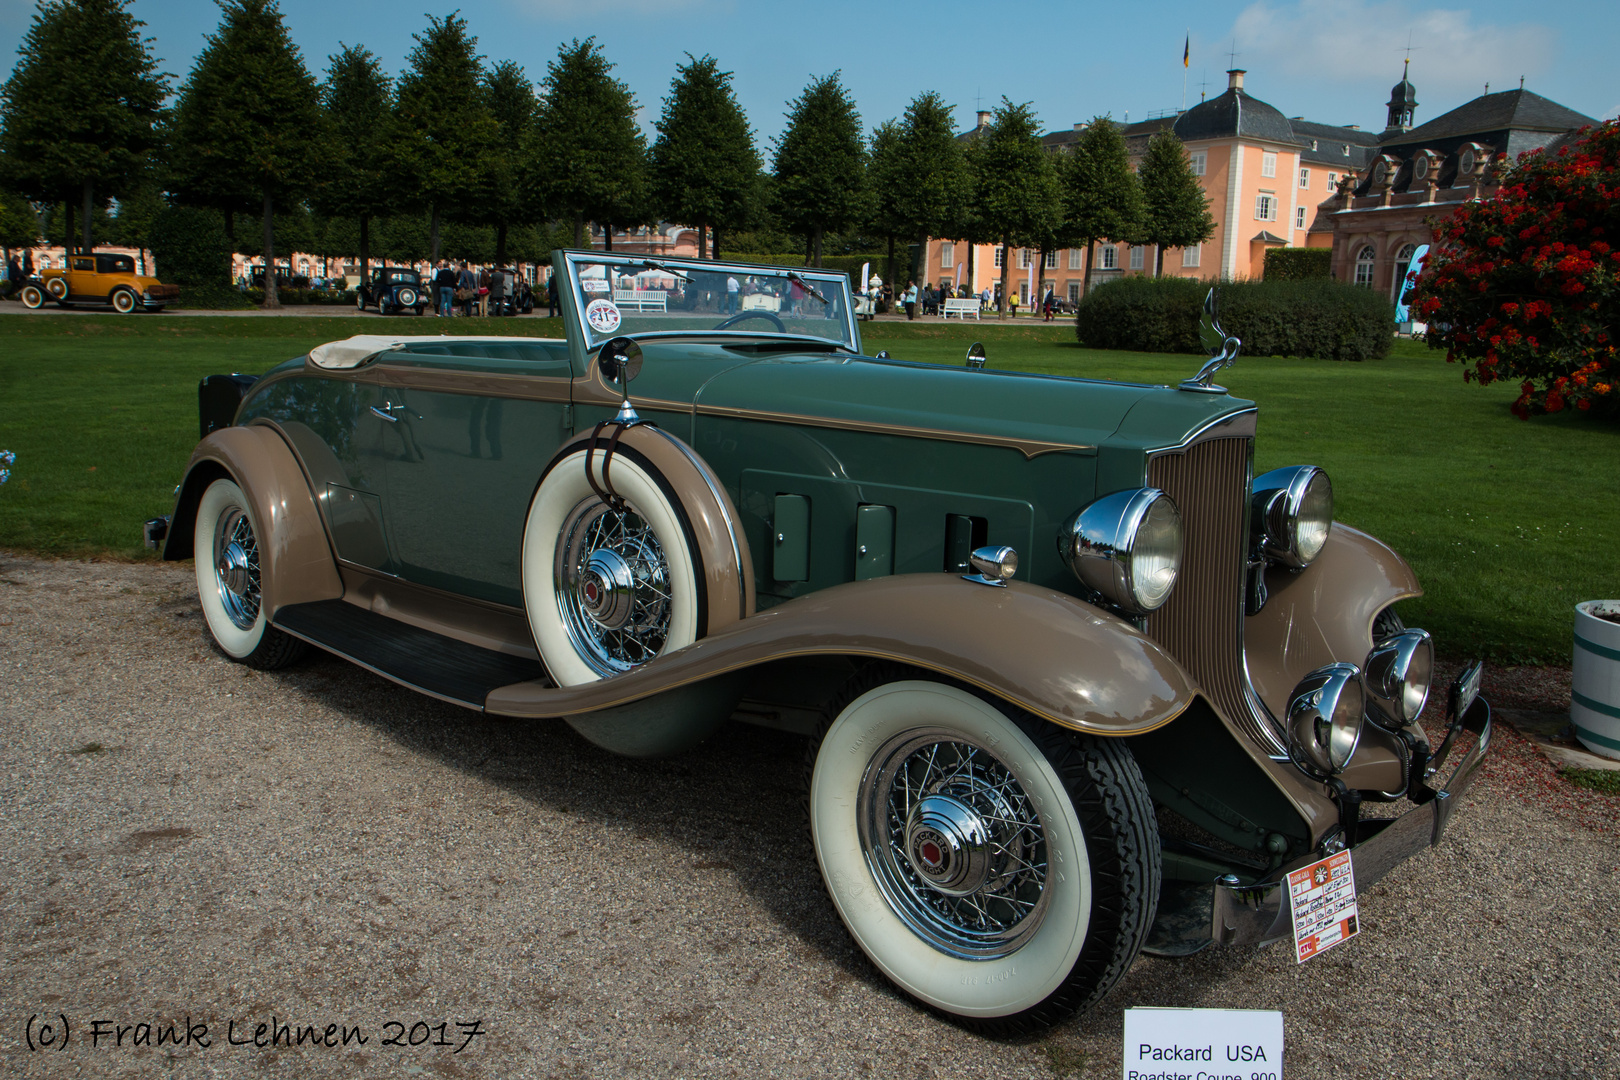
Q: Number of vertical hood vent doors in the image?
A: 3